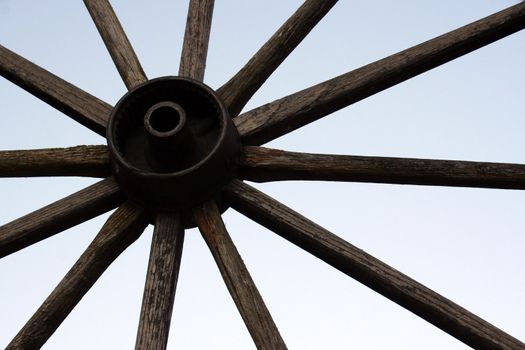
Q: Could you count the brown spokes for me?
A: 12